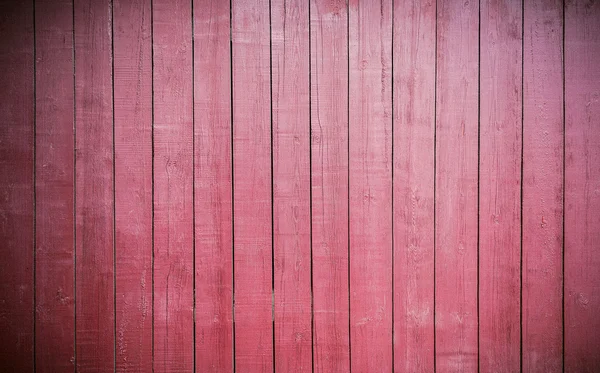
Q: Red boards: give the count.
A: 15